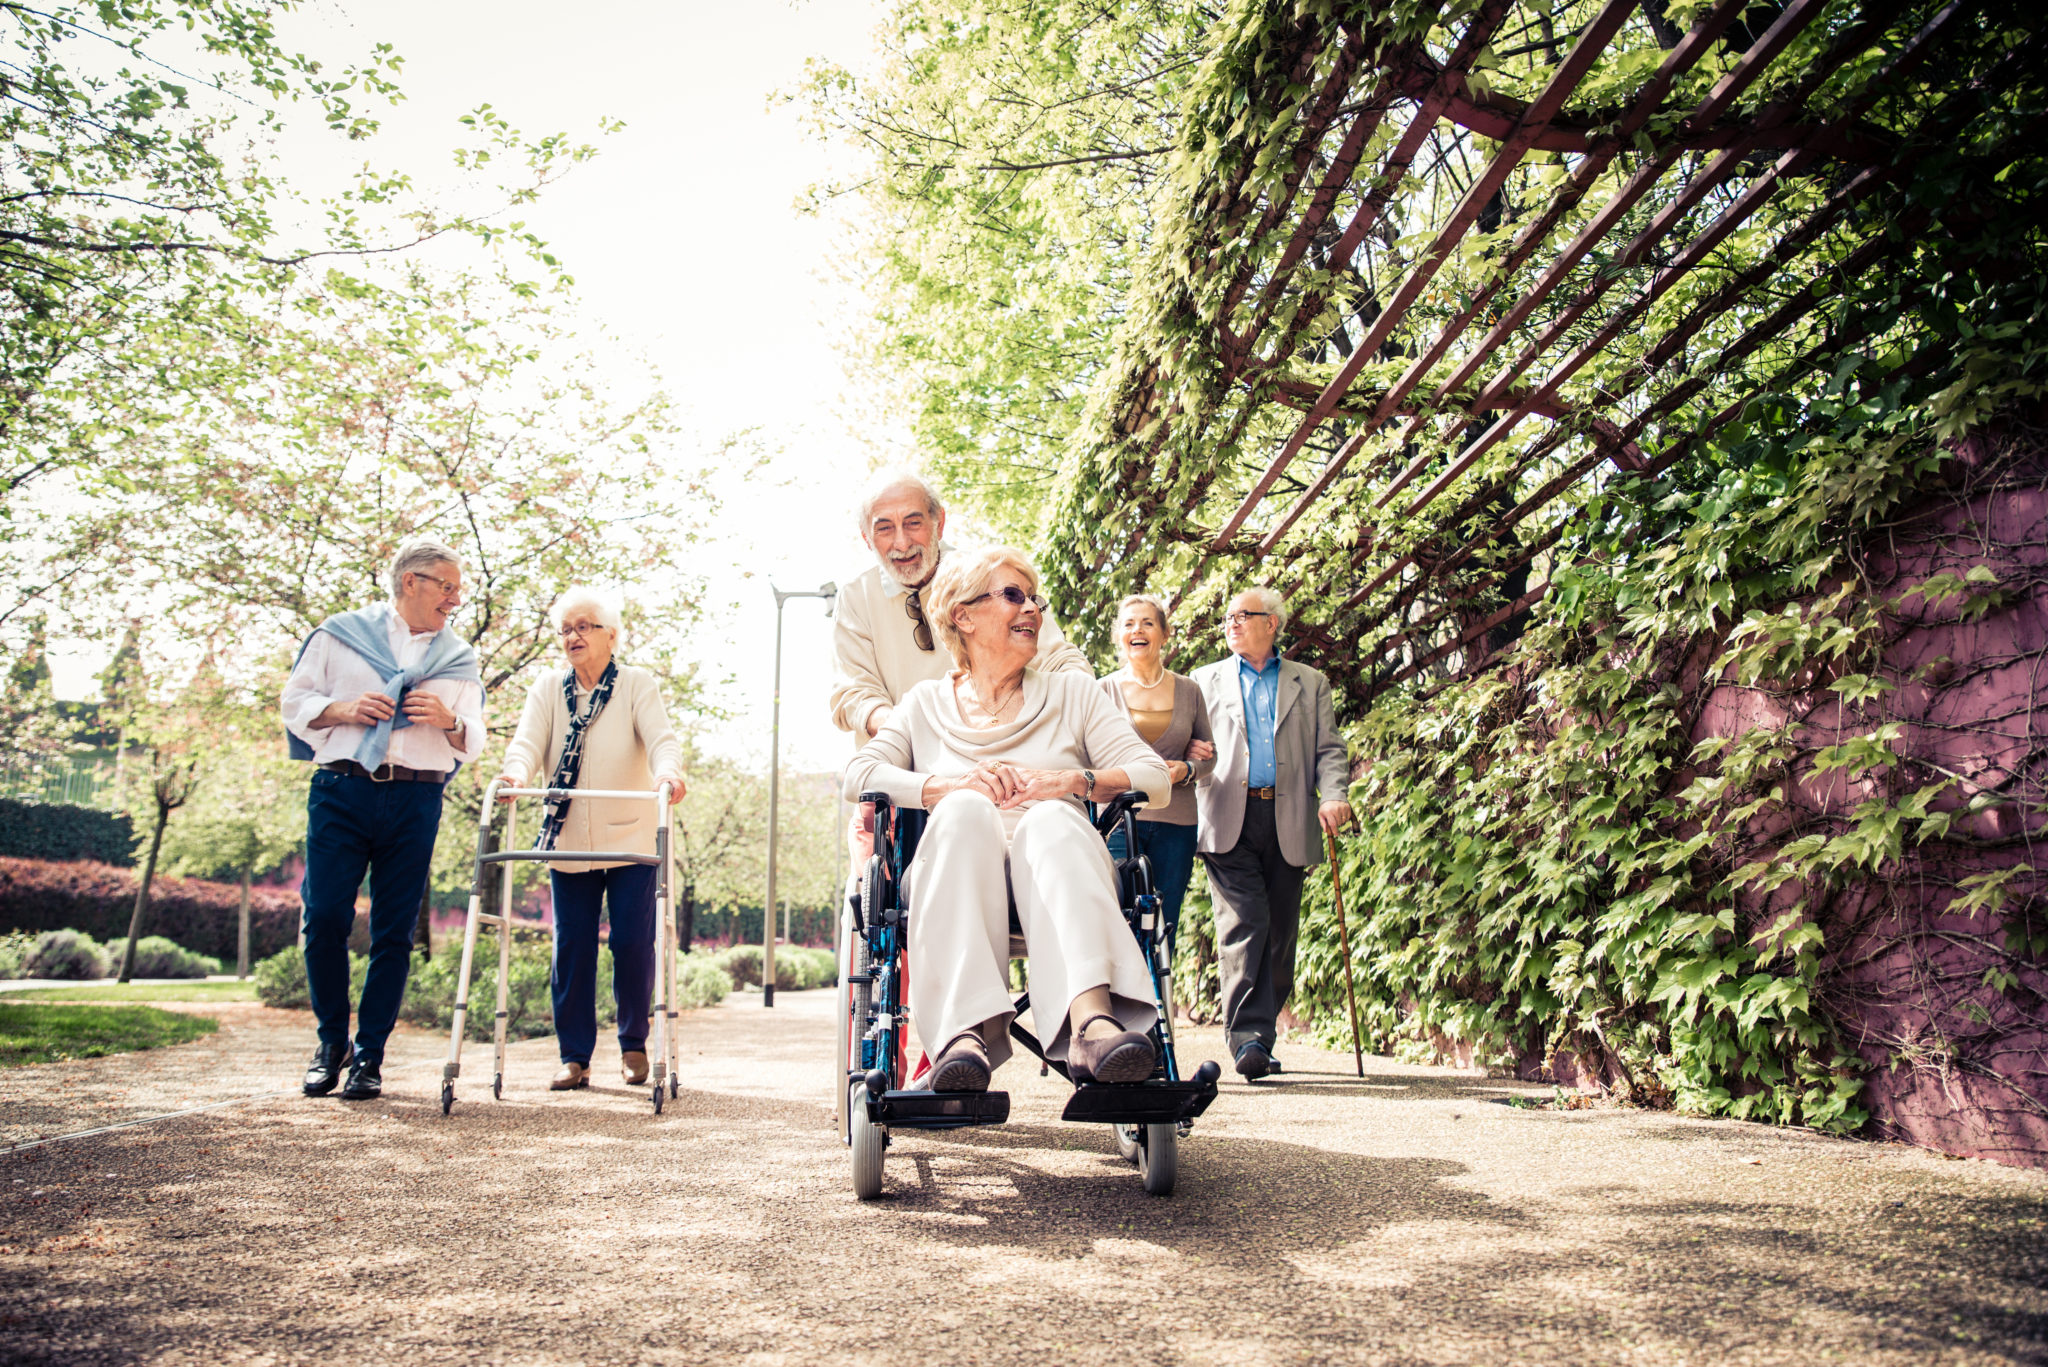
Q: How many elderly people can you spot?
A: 6